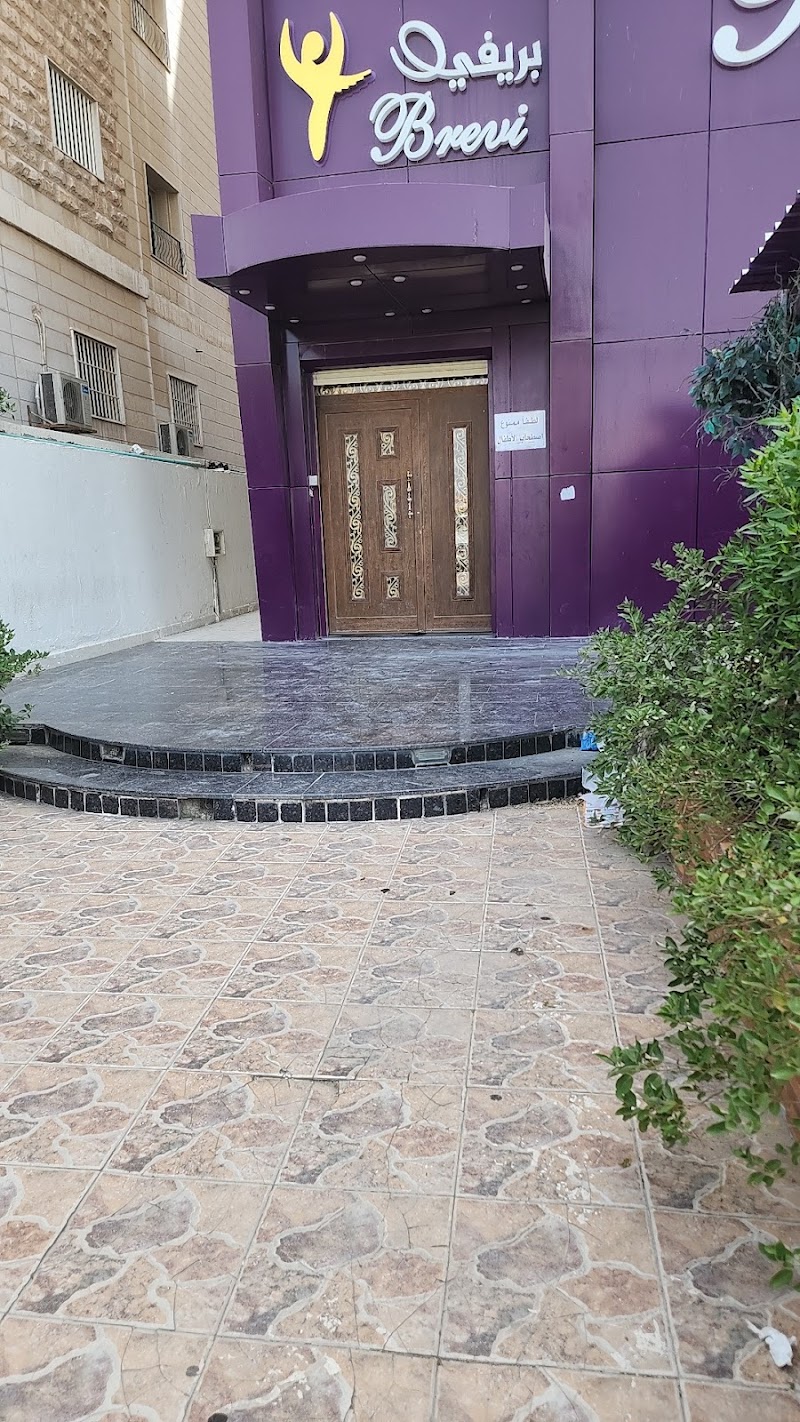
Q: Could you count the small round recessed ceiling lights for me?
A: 11